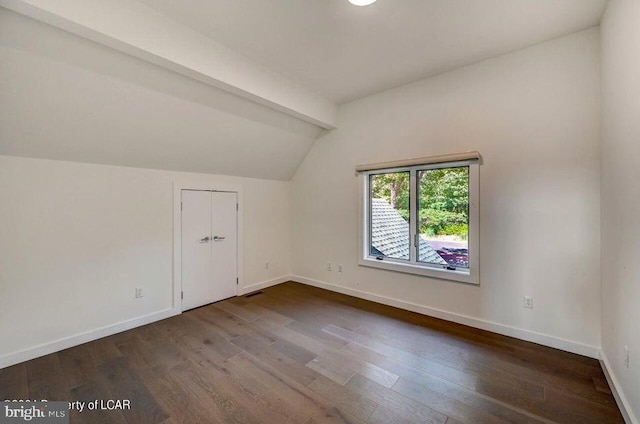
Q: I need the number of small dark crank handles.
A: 2